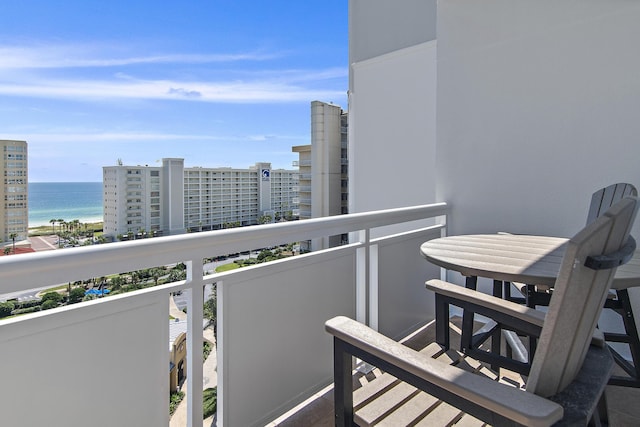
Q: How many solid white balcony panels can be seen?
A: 3